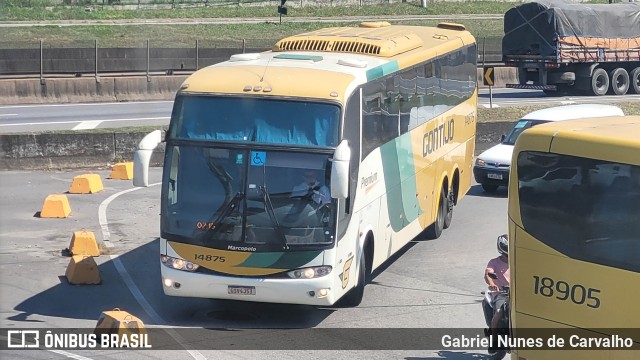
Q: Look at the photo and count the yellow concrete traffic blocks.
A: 6